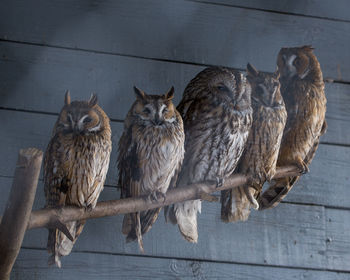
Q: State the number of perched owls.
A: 5